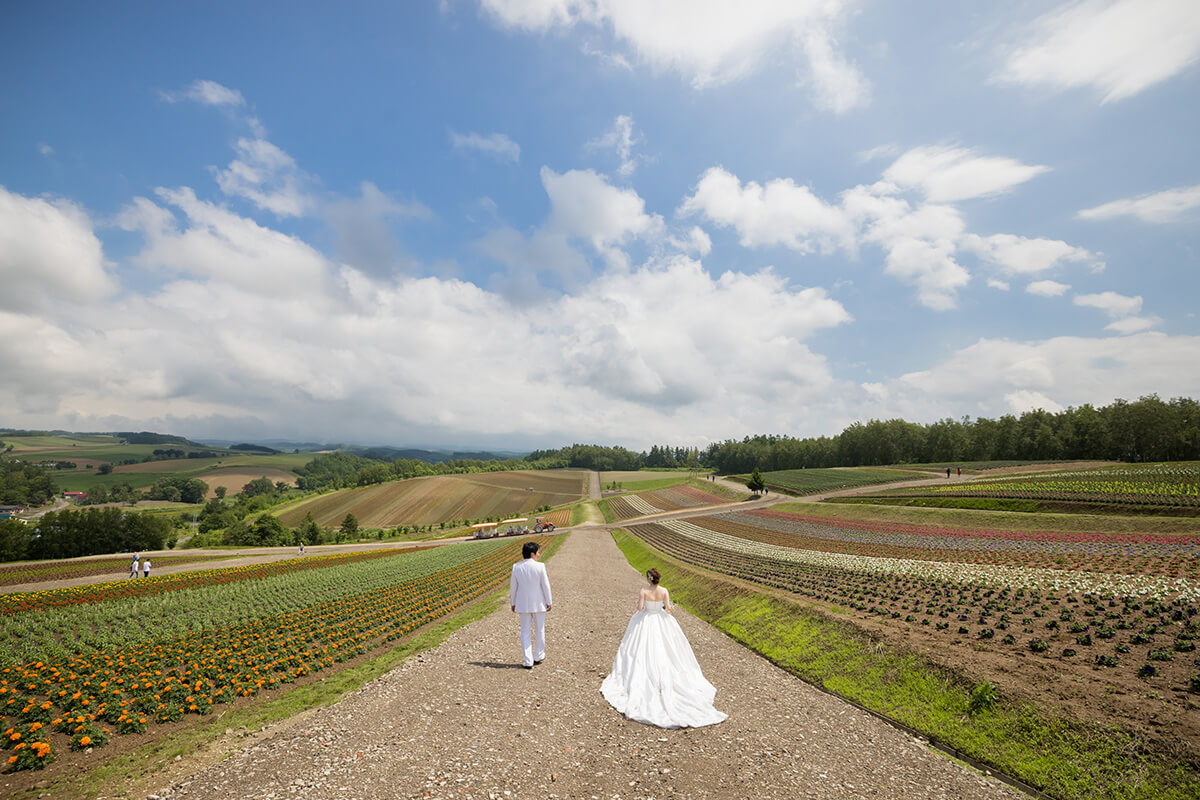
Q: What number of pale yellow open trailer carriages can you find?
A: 2